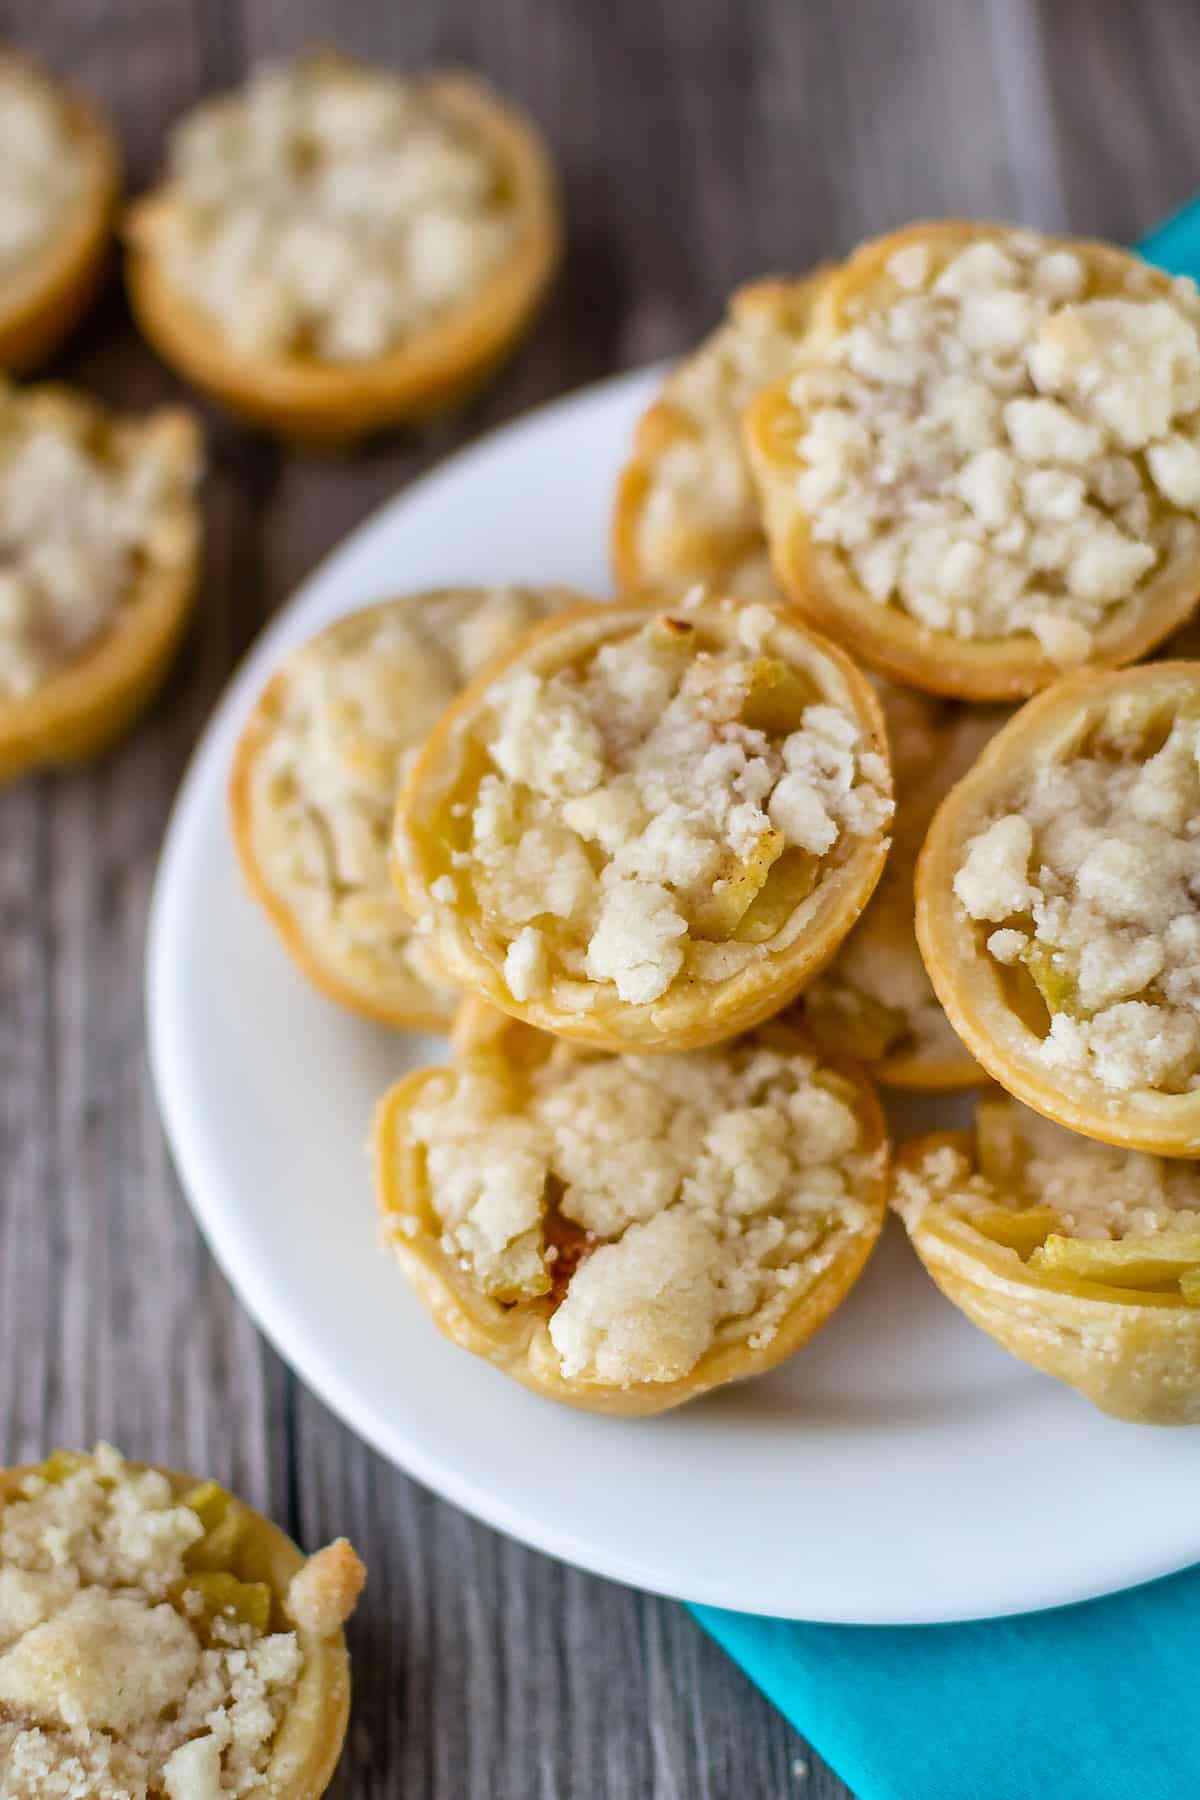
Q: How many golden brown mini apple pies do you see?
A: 12